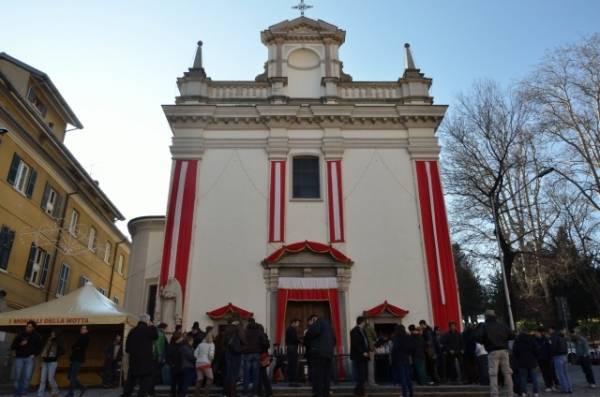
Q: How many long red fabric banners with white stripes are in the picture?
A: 4